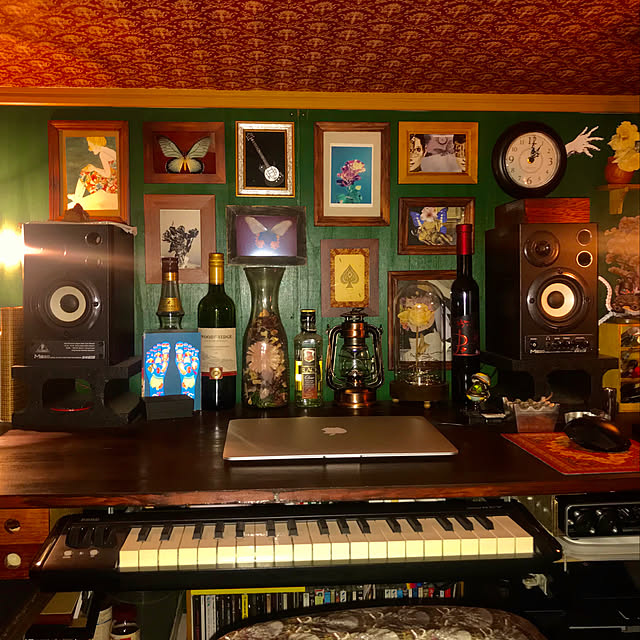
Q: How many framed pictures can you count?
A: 10